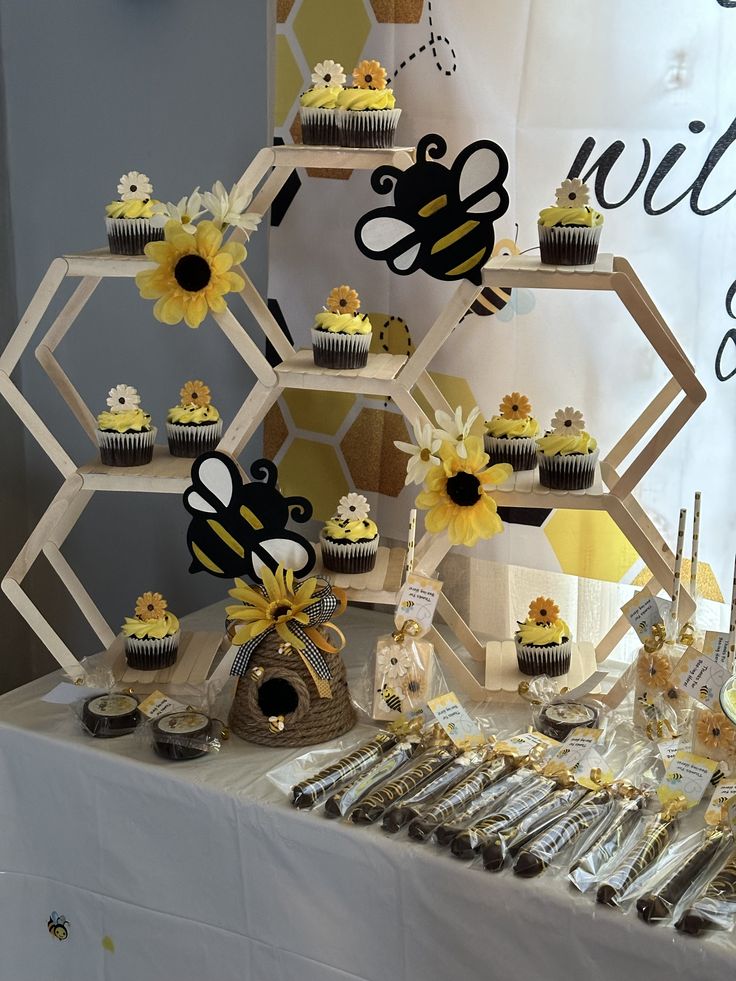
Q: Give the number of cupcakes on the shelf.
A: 12